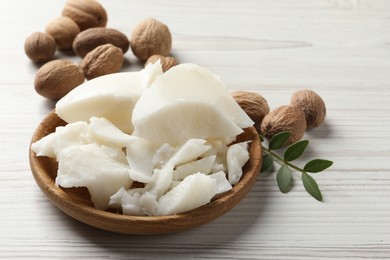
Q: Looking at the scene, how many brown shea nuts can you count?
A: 11